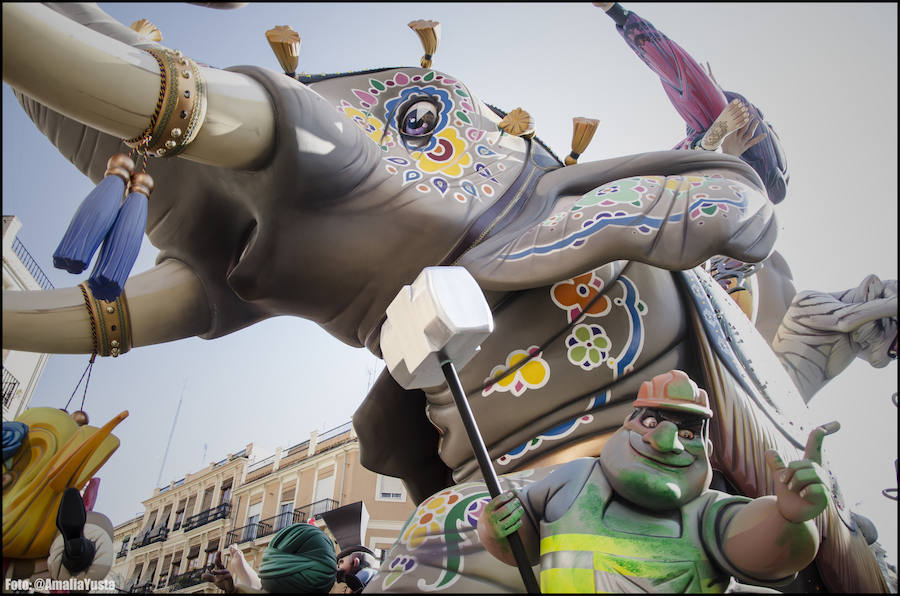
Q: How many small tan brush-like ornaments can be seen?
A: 5